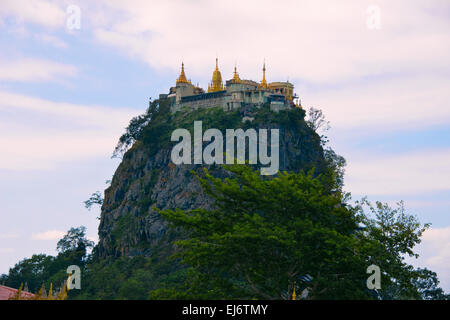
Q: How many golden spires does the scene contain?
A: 4